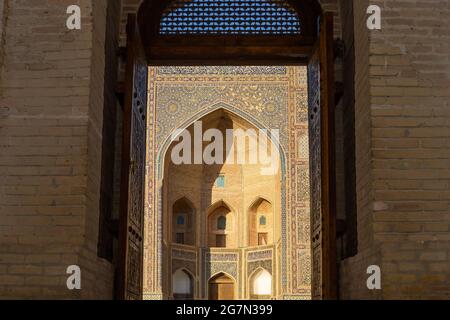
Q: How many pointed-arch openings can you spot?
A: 7